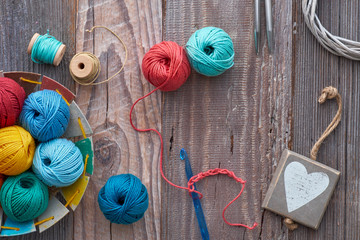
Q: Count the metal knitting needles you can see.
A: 2